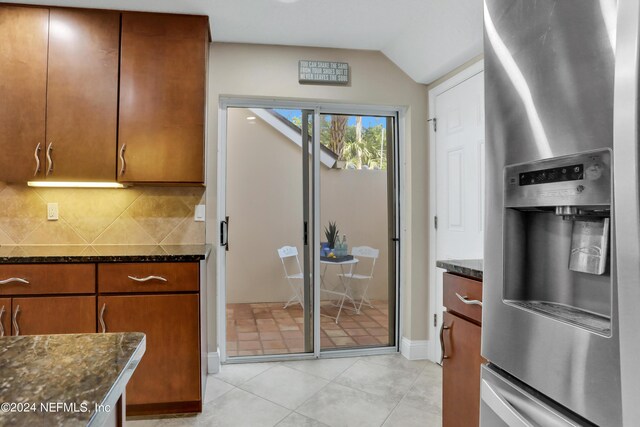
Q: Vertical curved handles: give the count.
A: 7